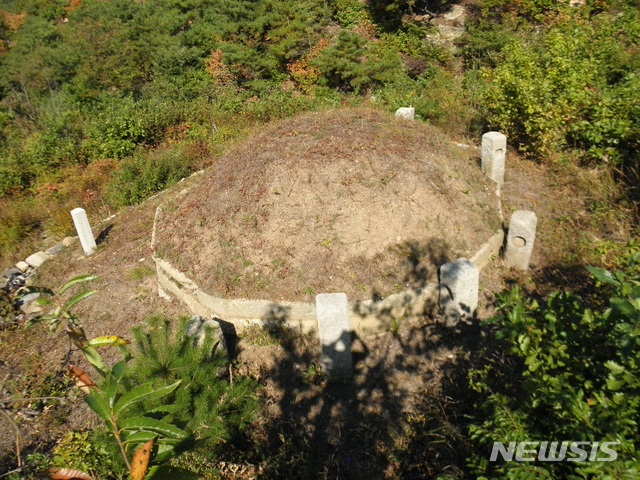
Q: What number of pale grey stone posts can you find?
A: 7